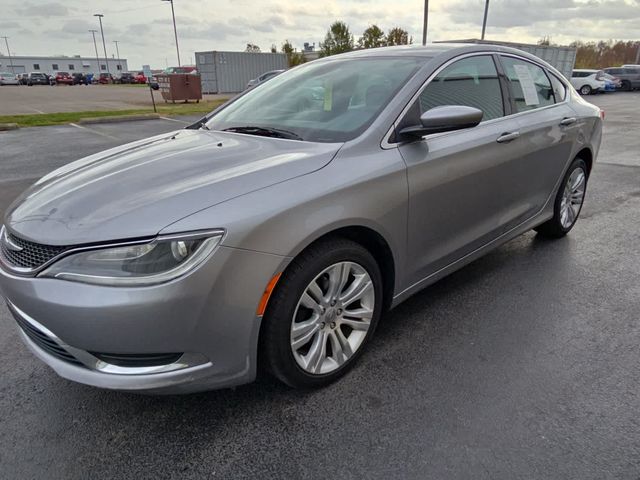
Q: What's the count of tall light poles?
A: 7